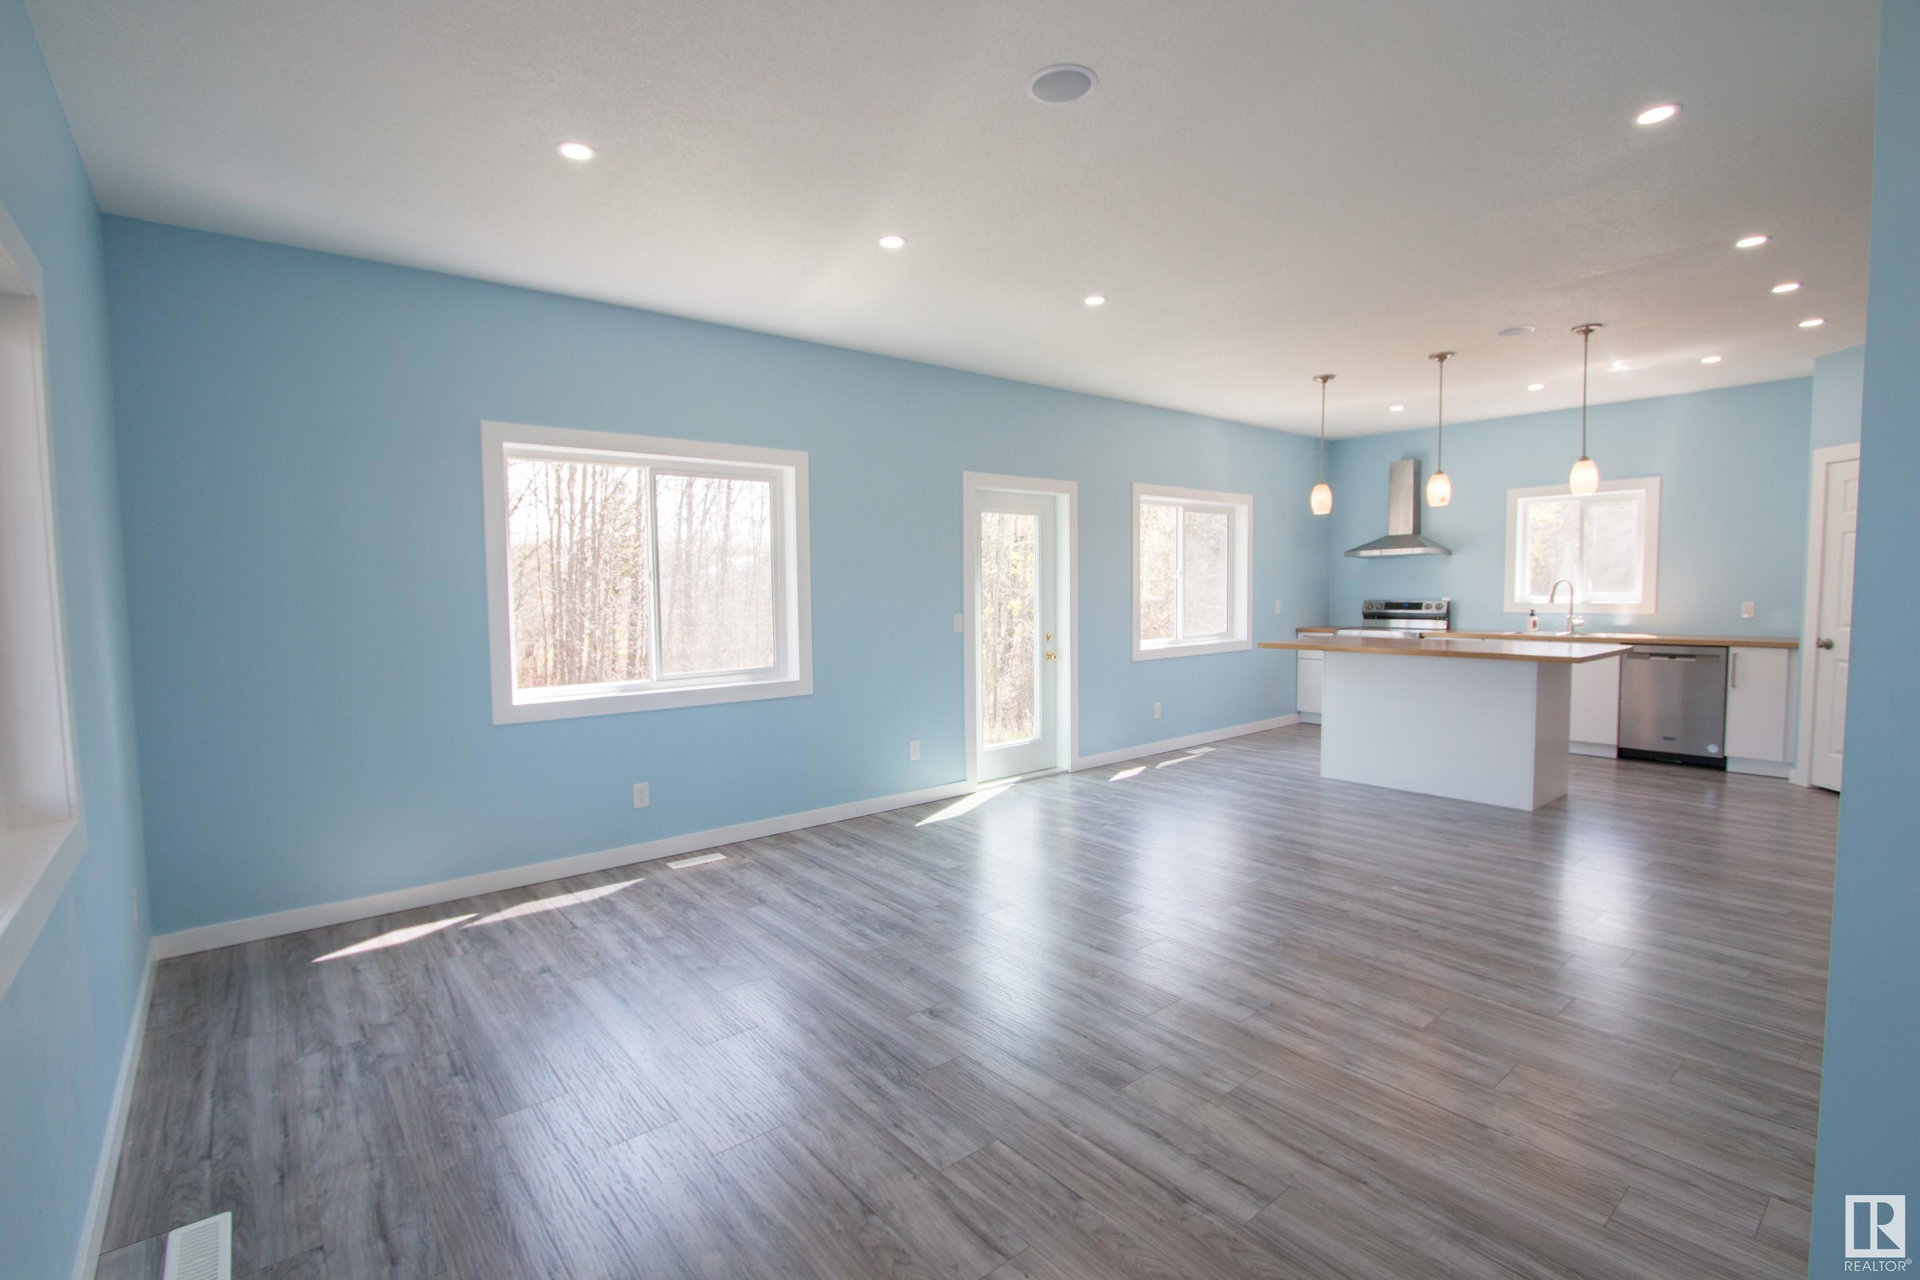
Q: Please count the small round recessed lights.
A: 10